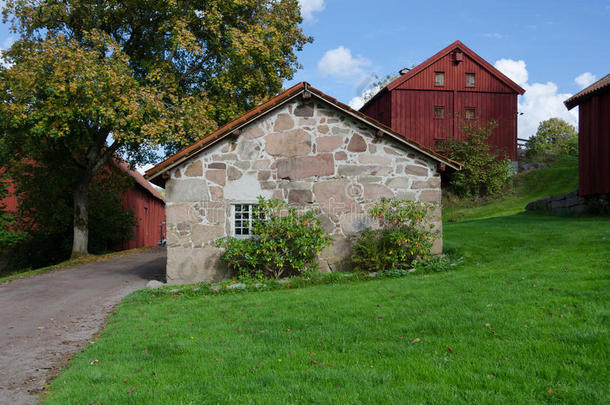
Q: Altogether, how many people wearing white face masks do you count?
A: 0